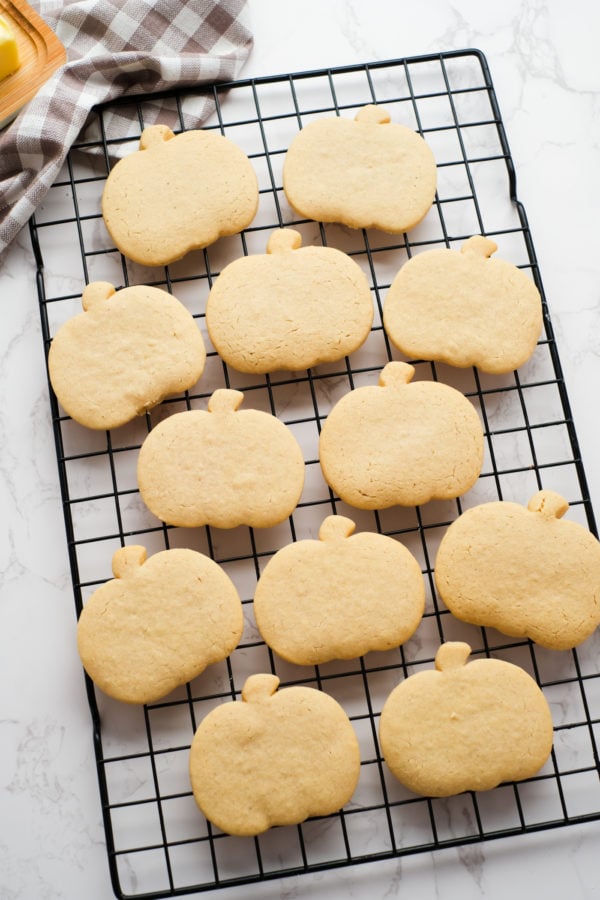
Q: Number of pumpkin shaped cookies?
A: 12